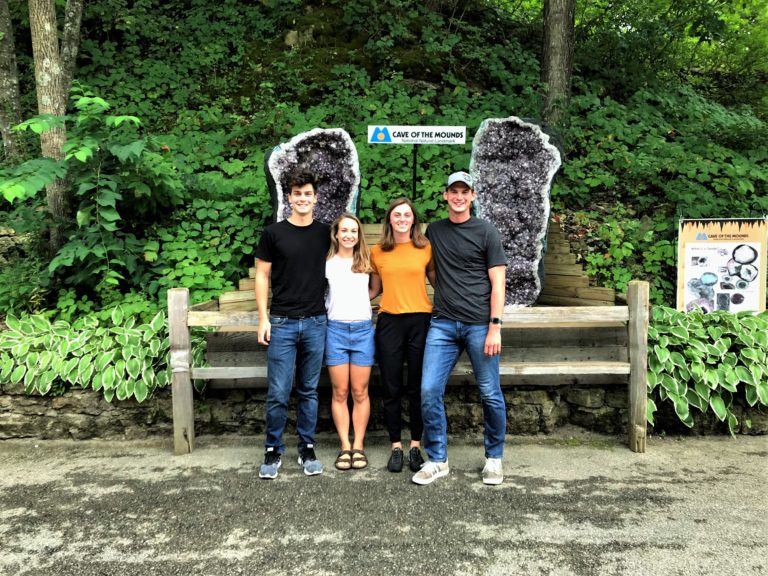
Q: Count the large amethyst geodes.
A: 2